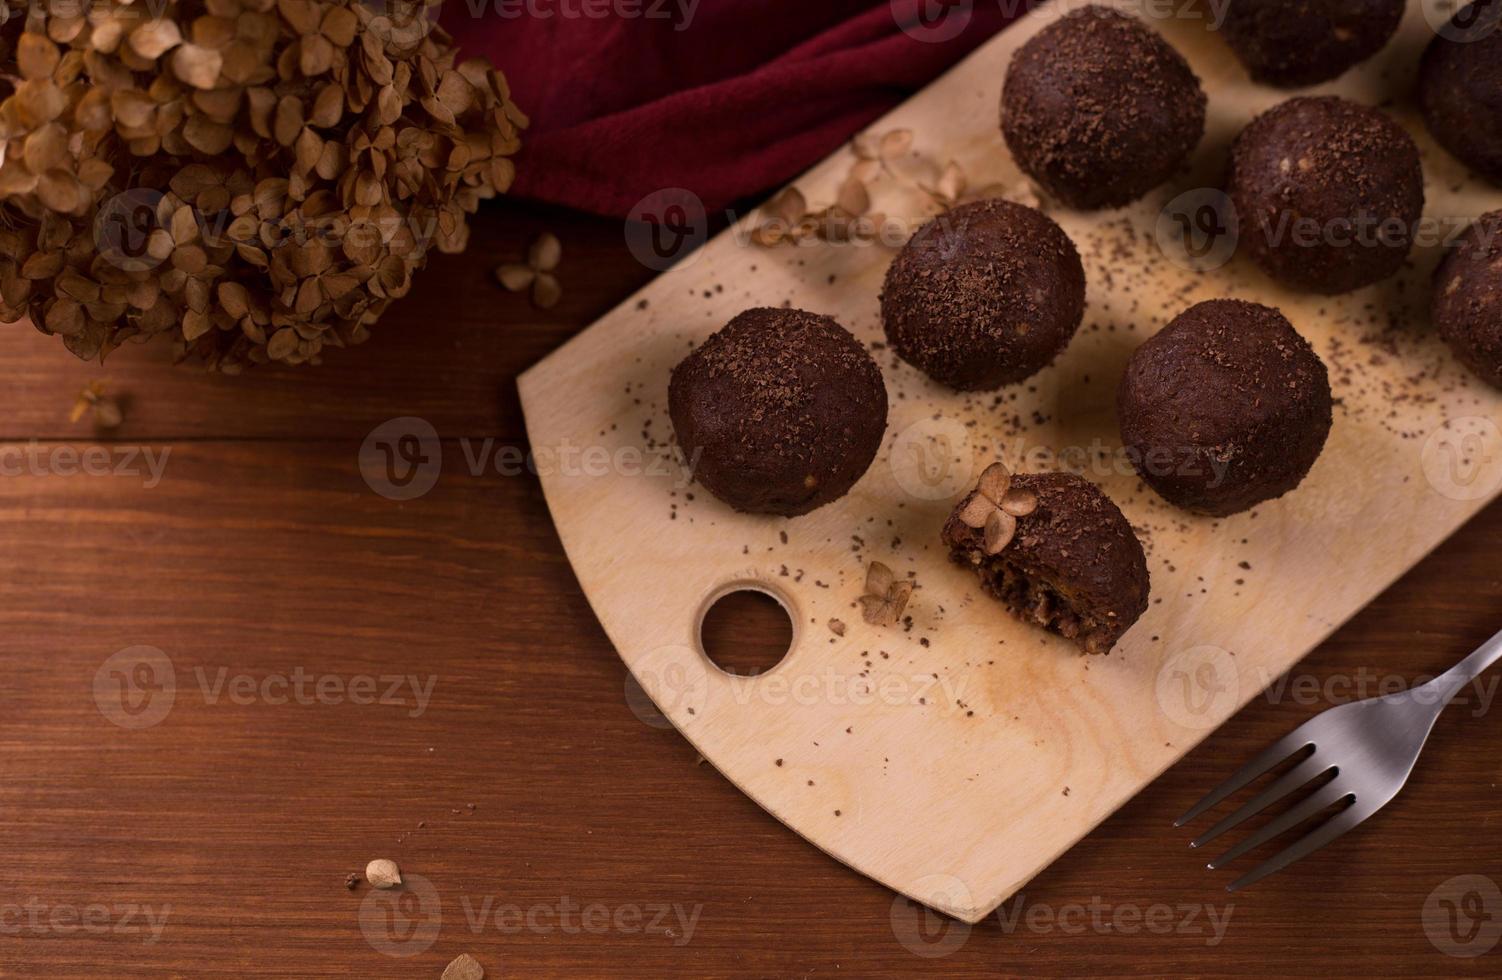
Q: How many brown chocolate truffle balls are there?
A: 9